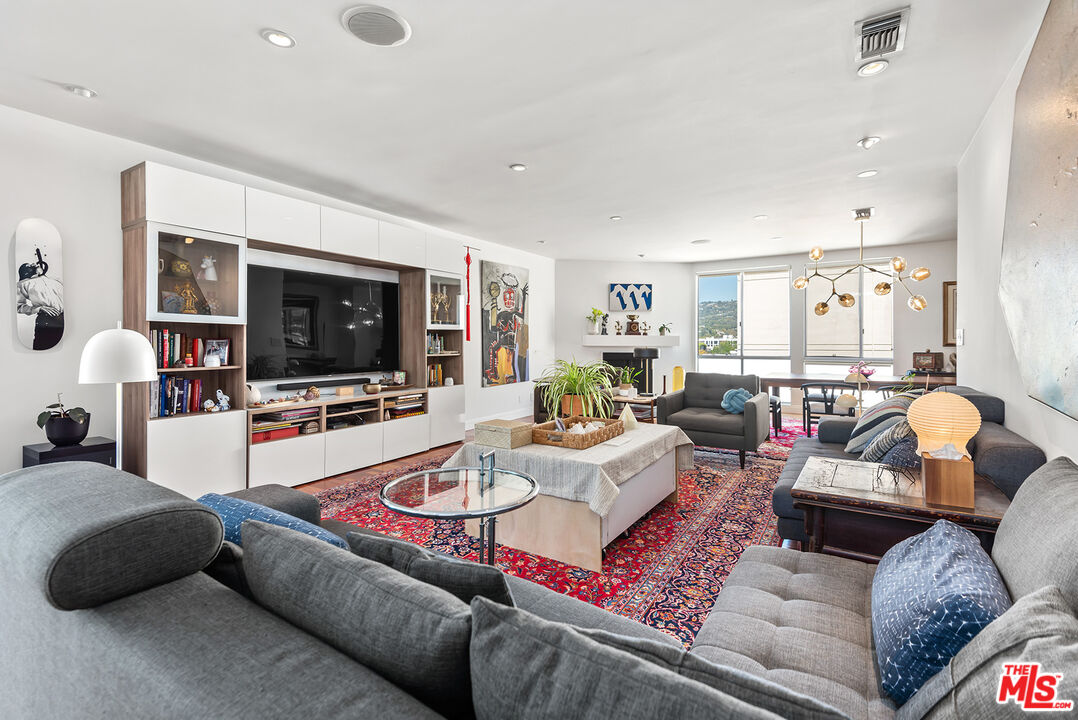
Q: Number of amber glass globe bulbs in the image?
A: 8